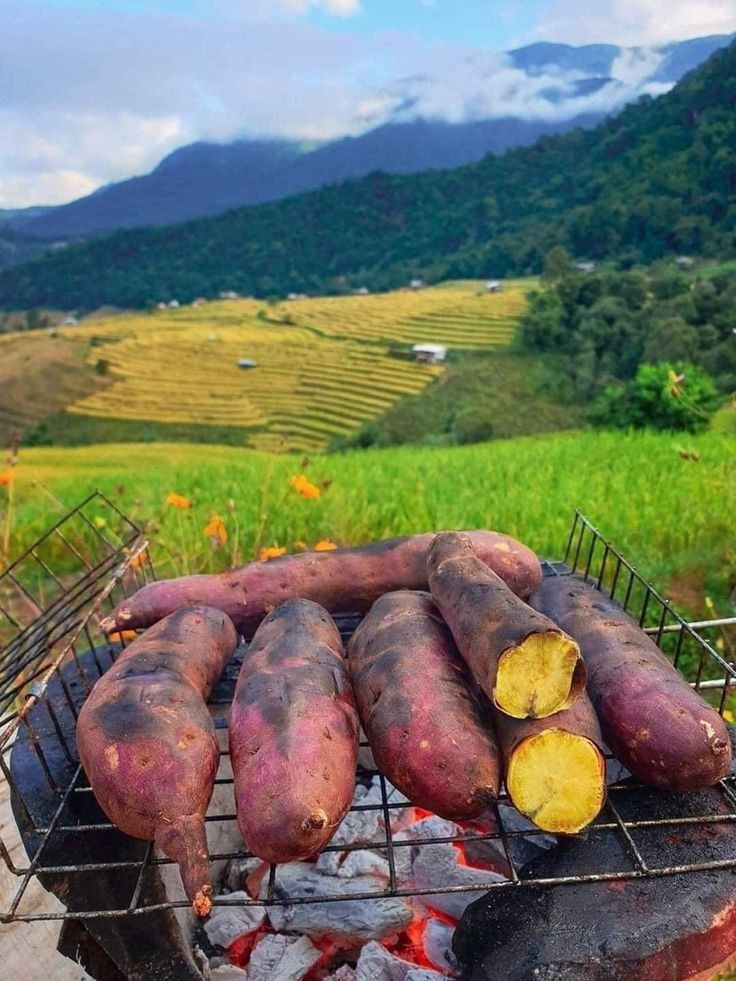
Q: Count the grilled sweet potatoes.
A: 7